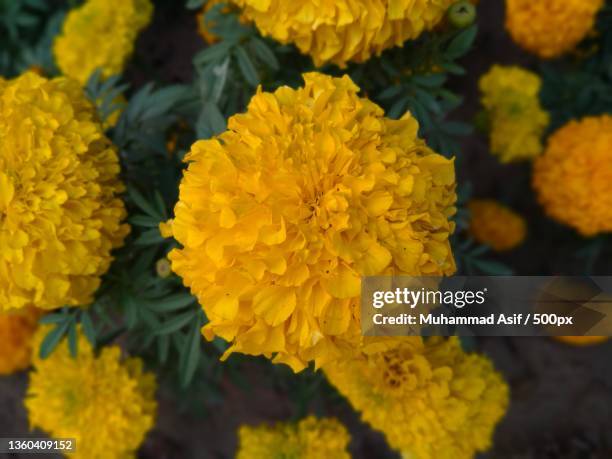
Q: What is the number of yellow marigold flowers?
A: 8